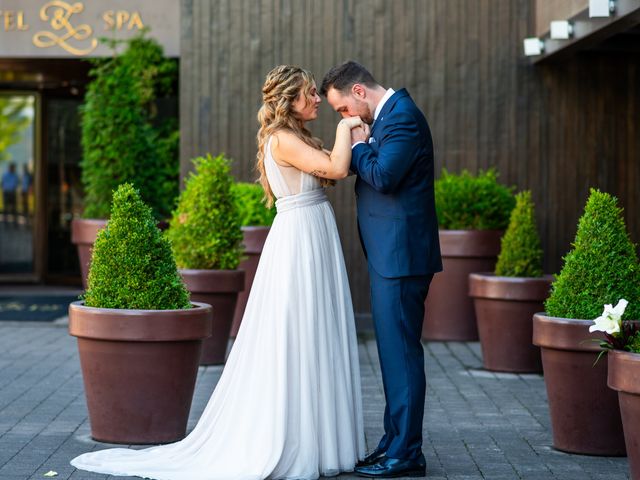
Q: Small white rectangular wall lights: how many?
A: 3